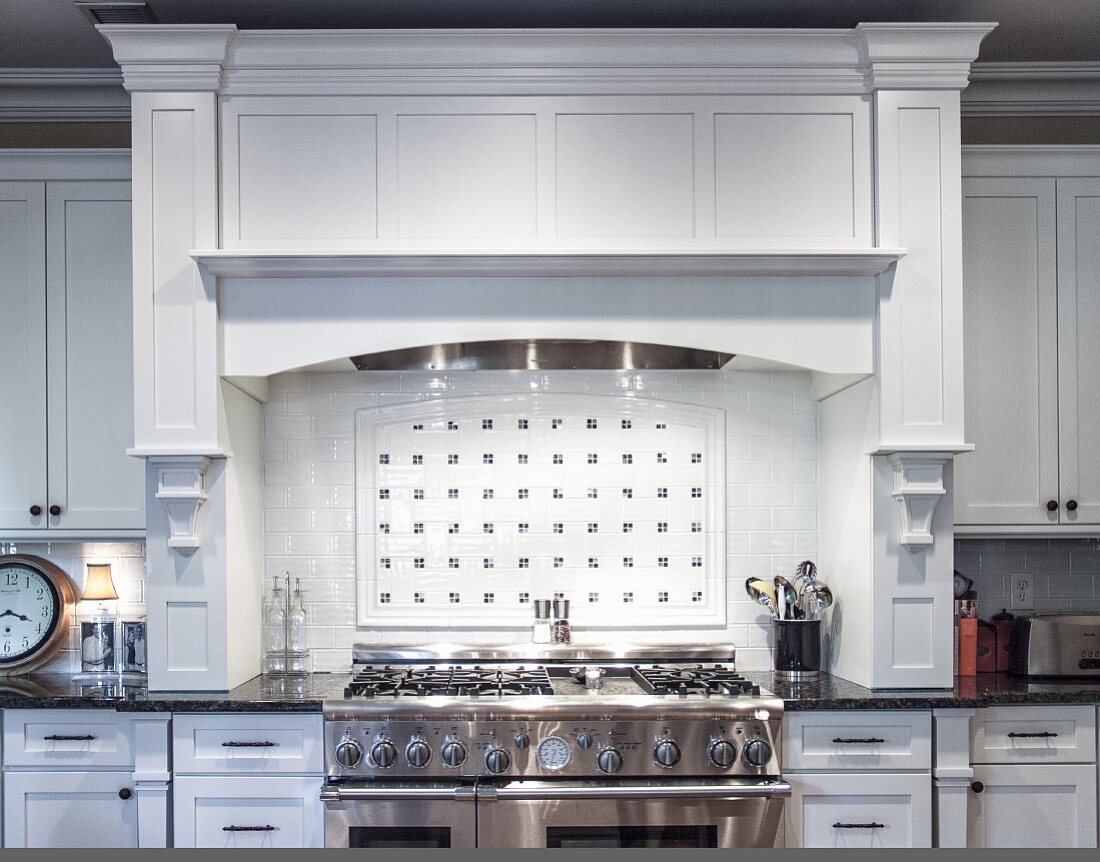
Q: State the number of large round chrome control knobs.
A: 9